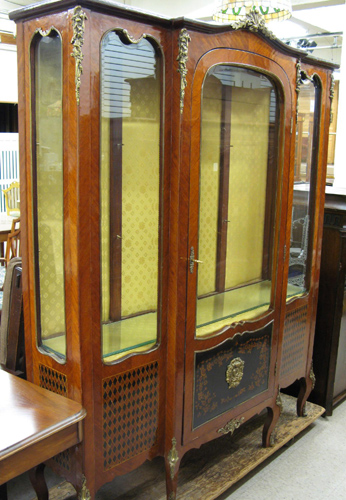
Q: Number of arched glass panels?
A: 4